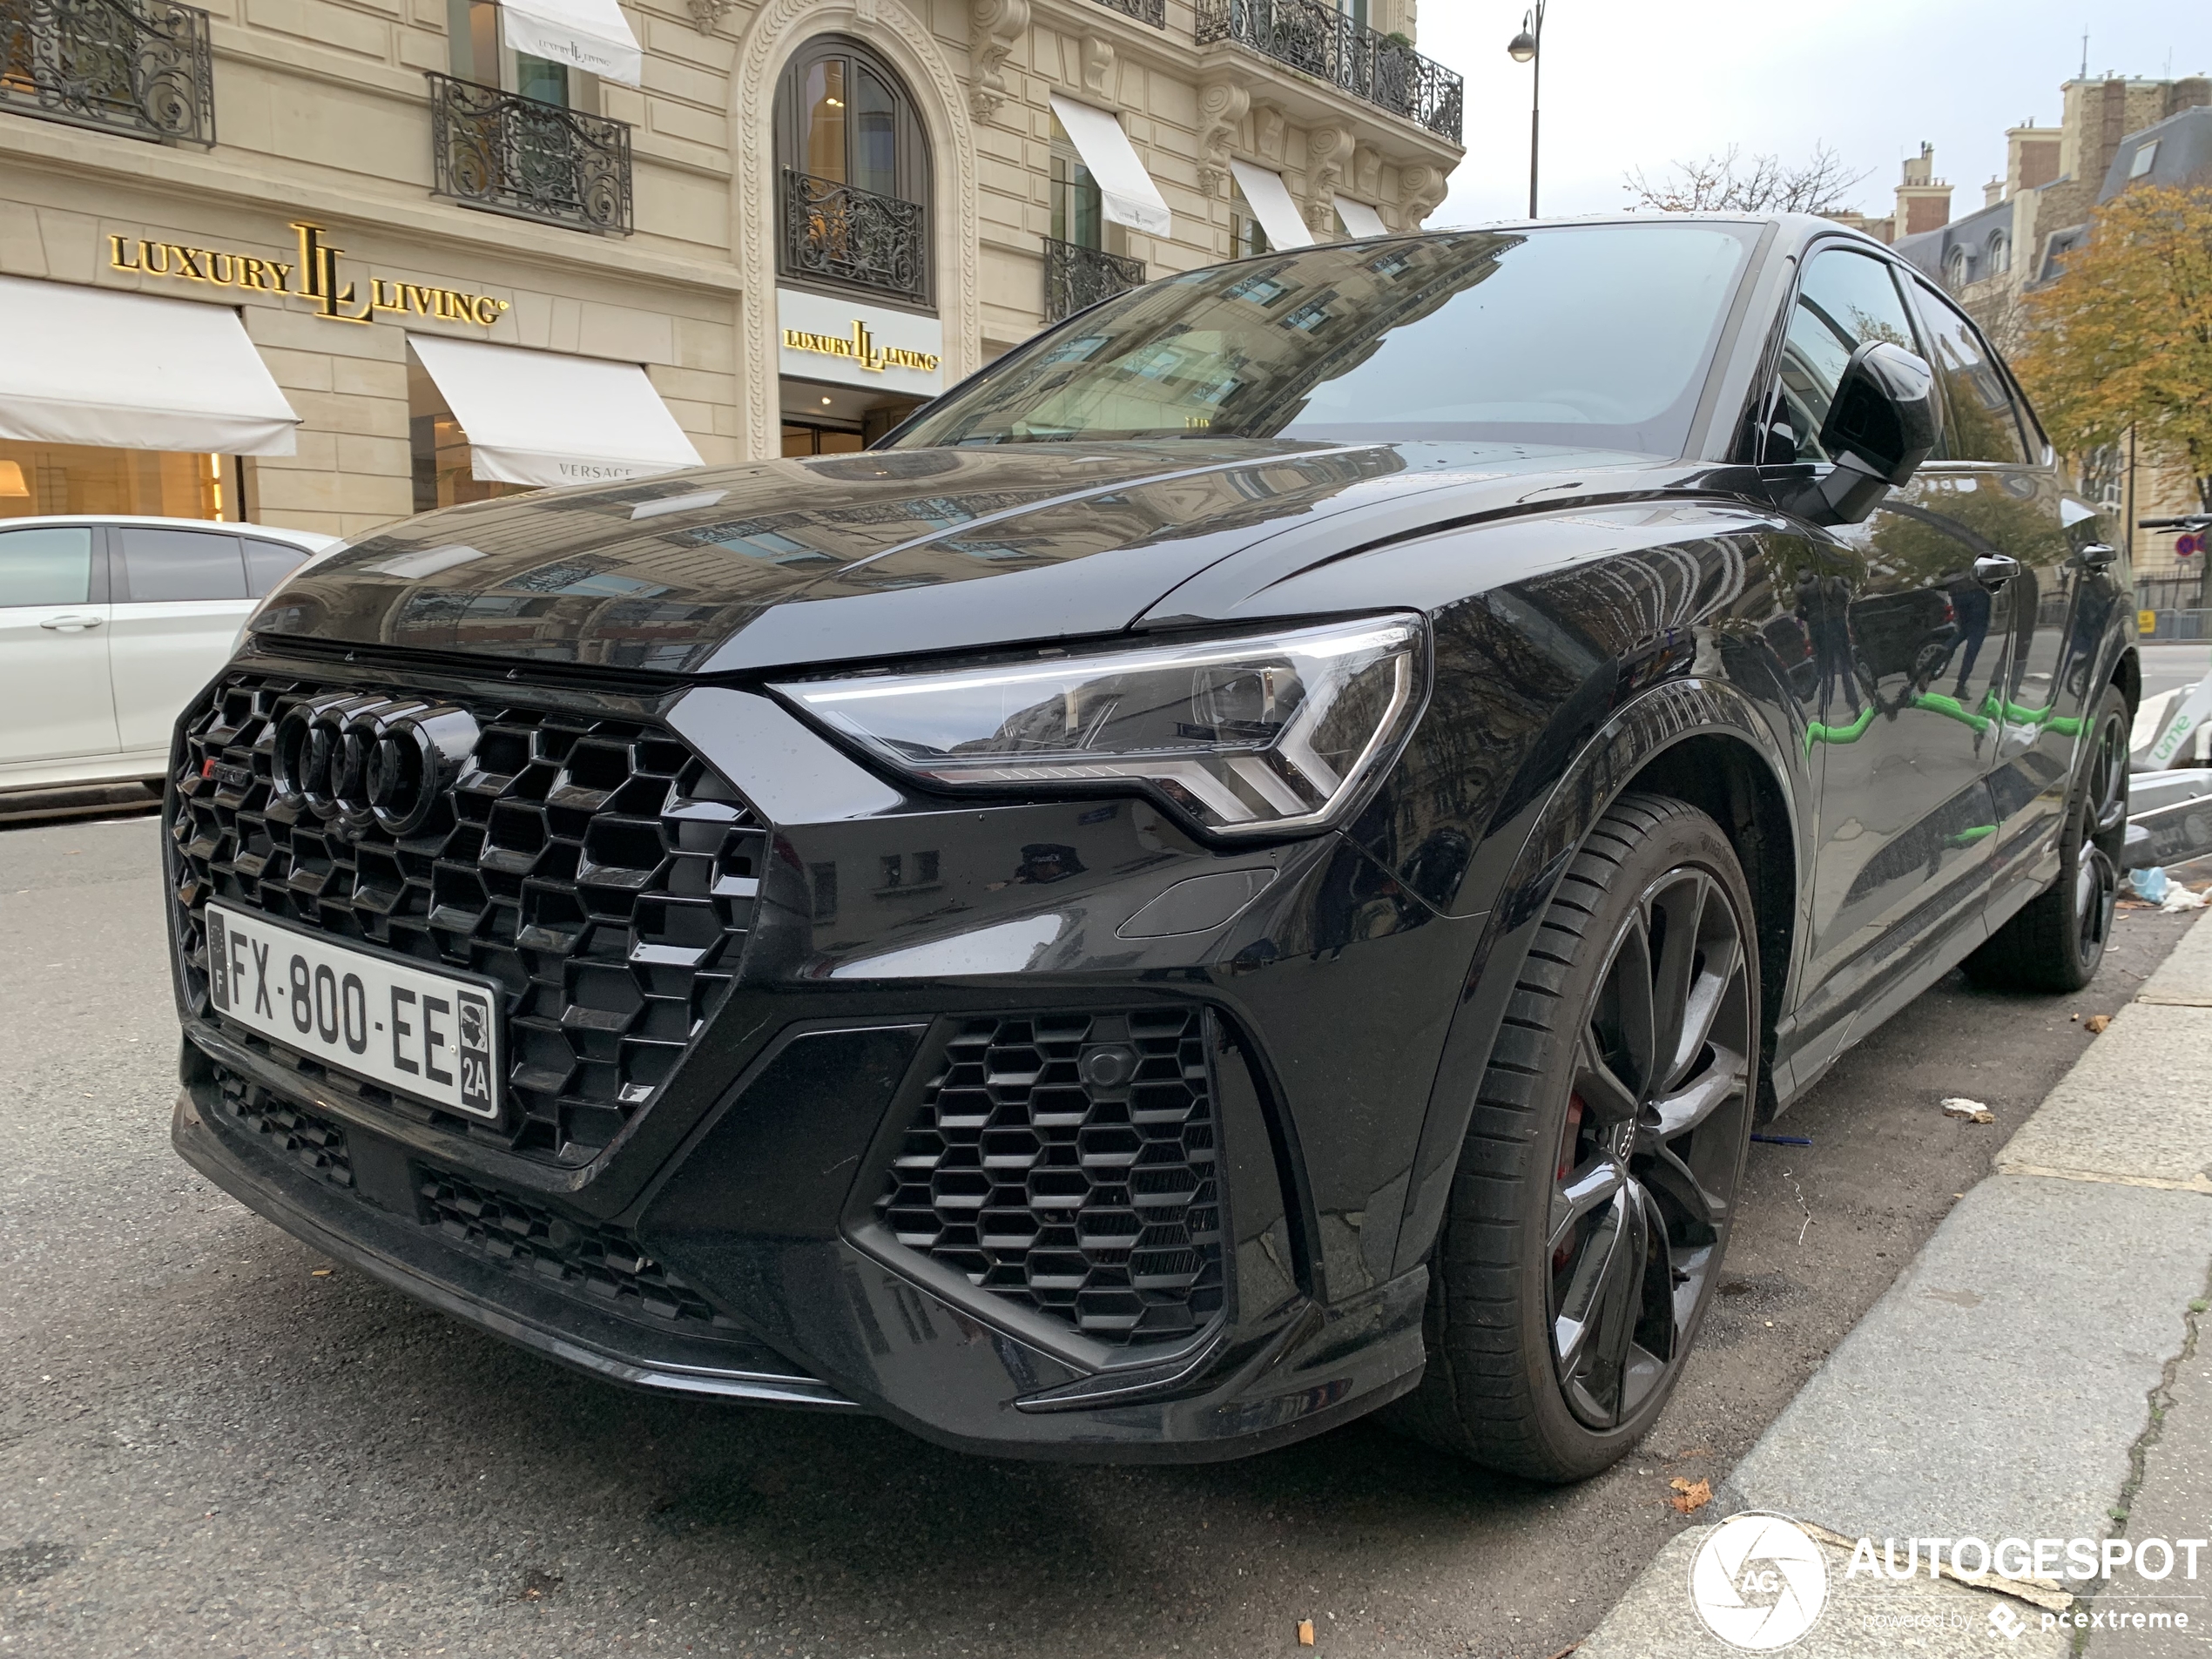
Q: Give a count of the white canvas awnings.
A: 6